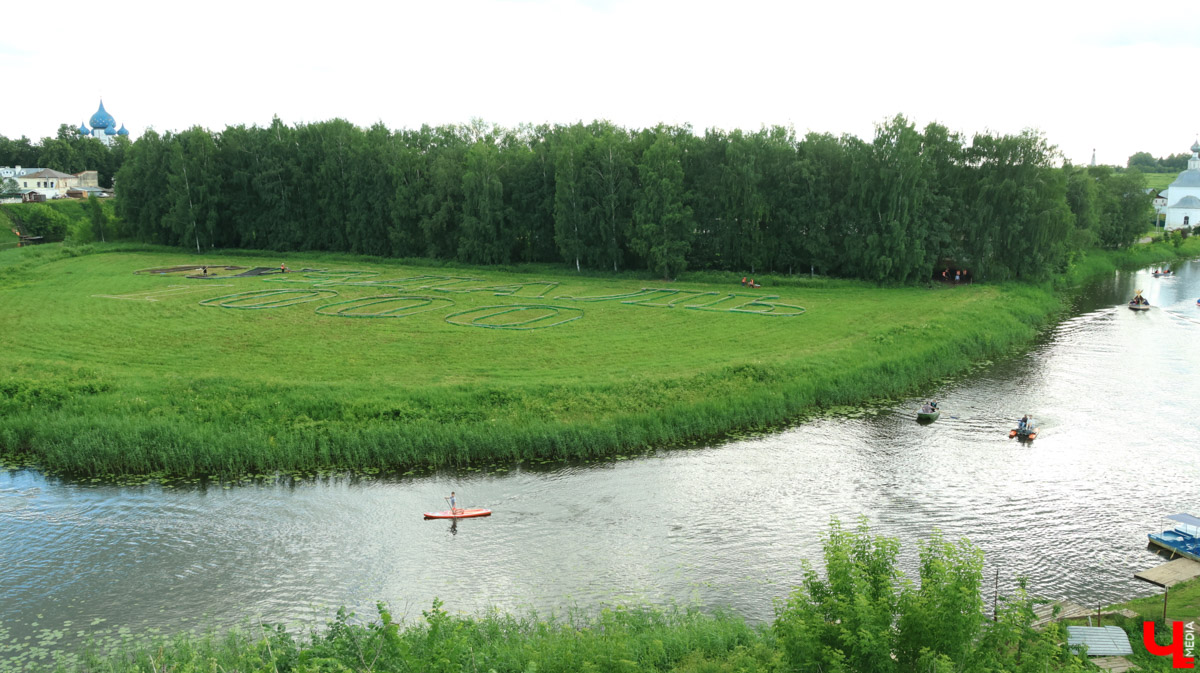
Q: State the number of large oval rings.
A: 3